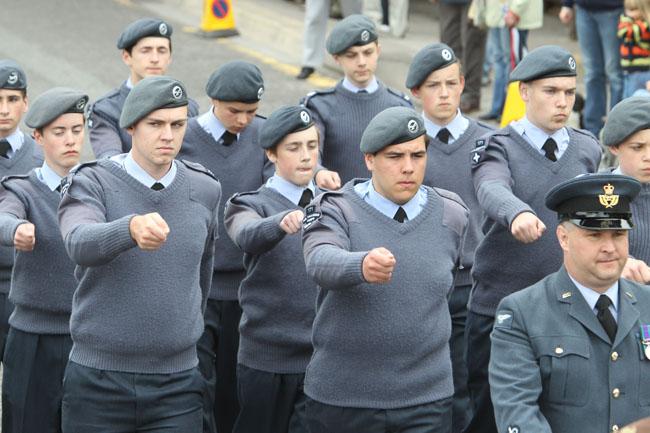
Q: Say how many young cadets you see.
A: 11